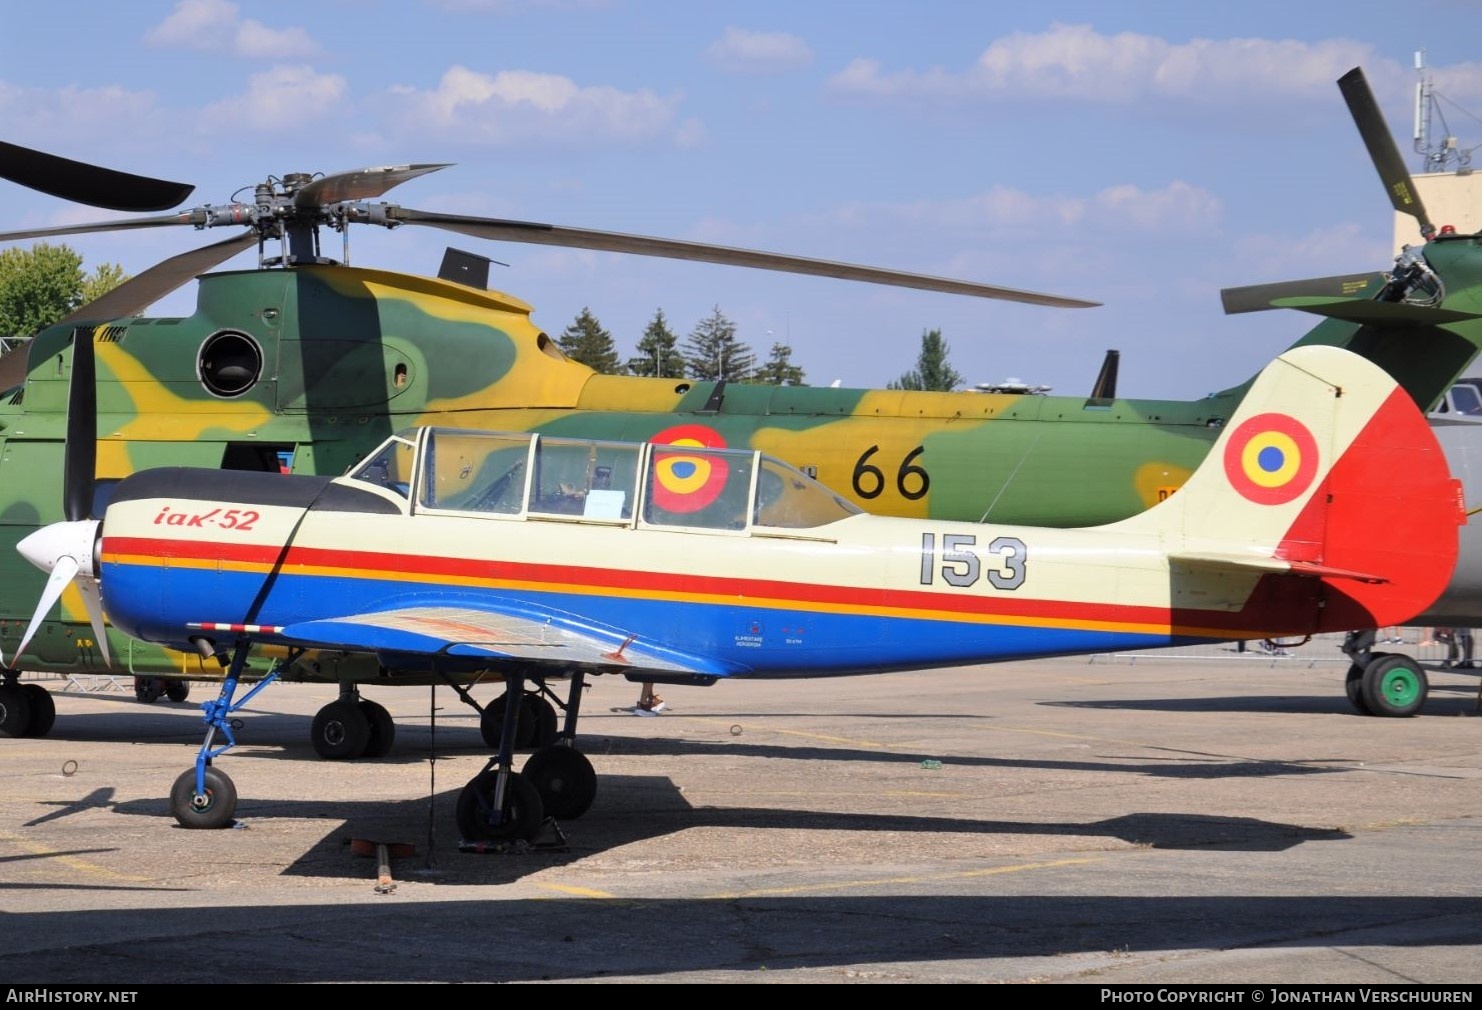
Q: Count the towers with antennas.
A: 1